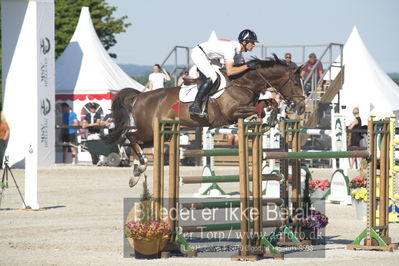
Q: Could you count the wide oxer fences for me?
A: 1